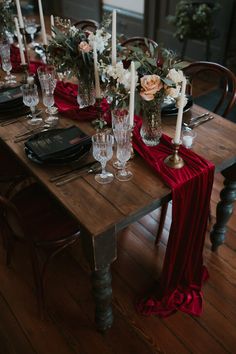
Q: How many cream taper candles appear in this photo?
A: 8